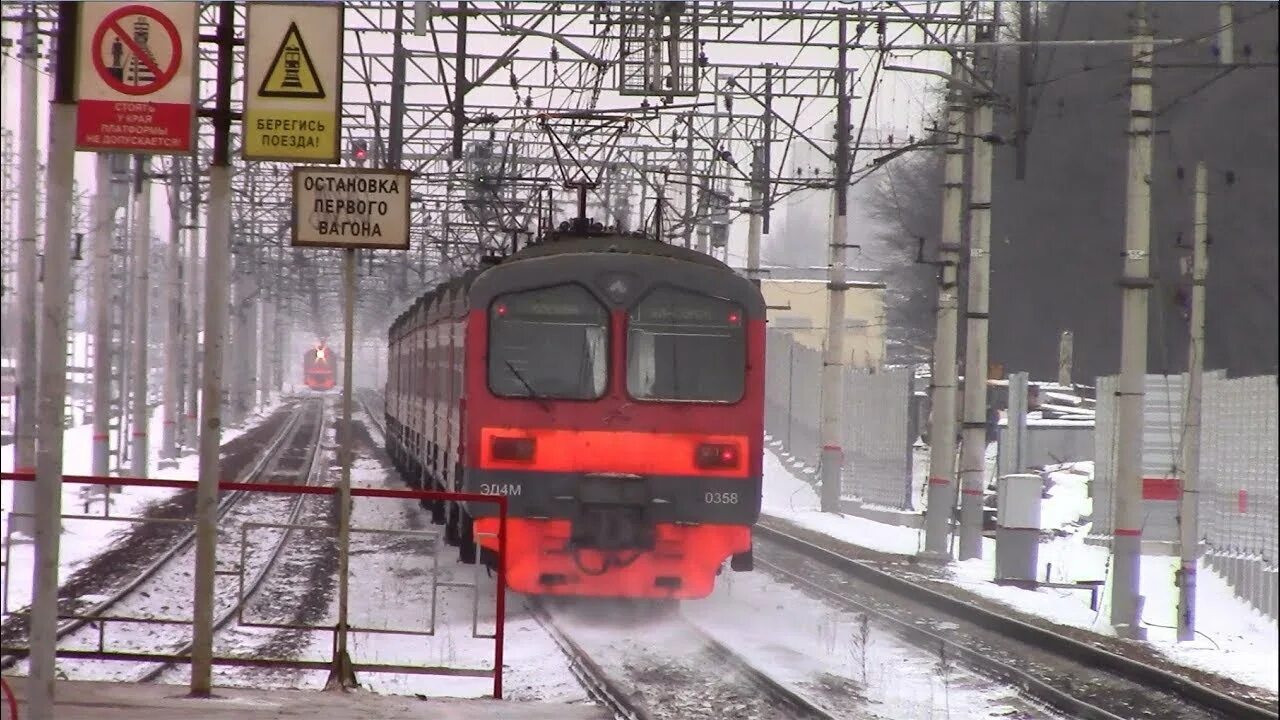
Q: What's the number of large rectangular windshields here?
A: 2